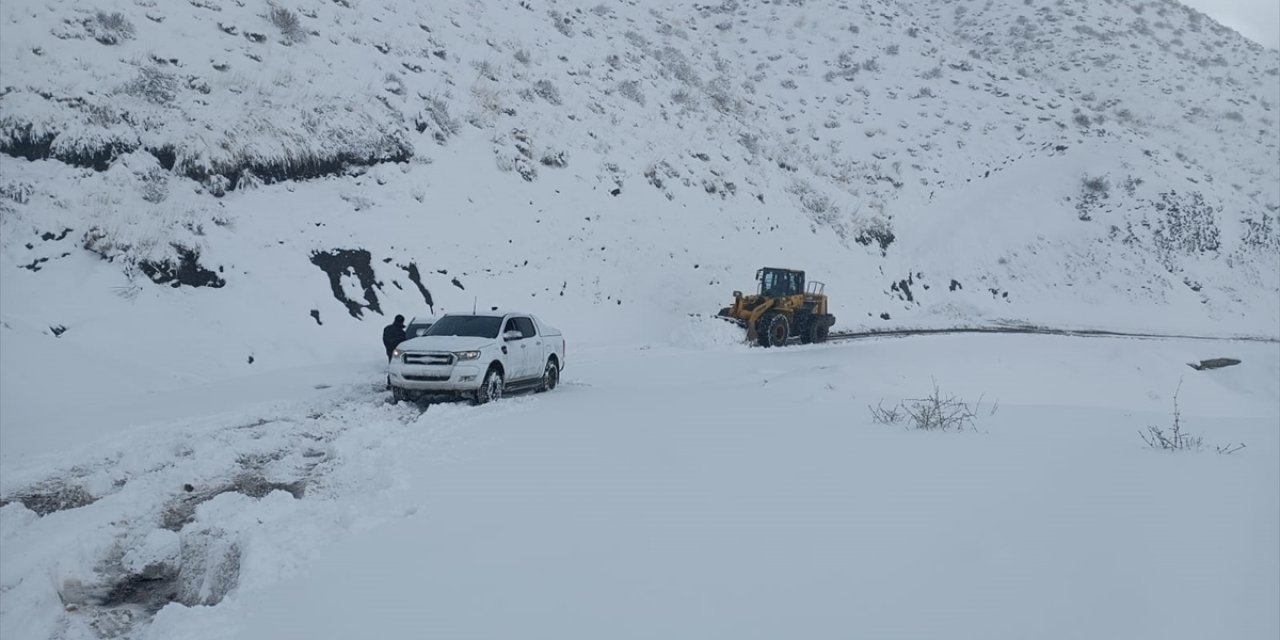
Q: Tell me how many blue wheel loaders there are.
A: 0